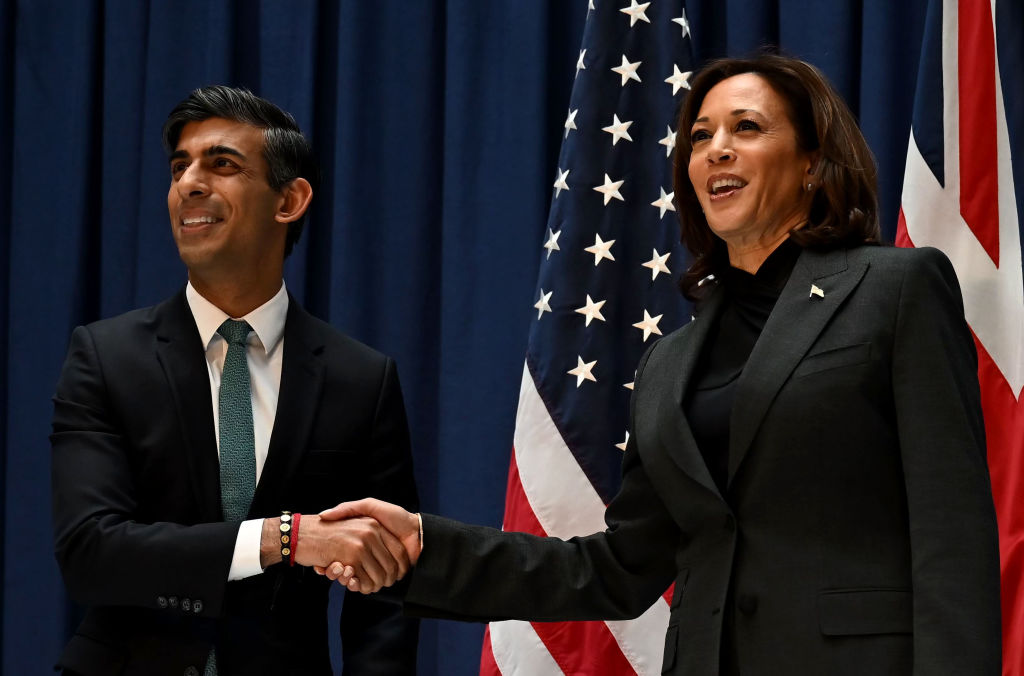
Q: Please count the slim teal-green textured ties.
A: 1